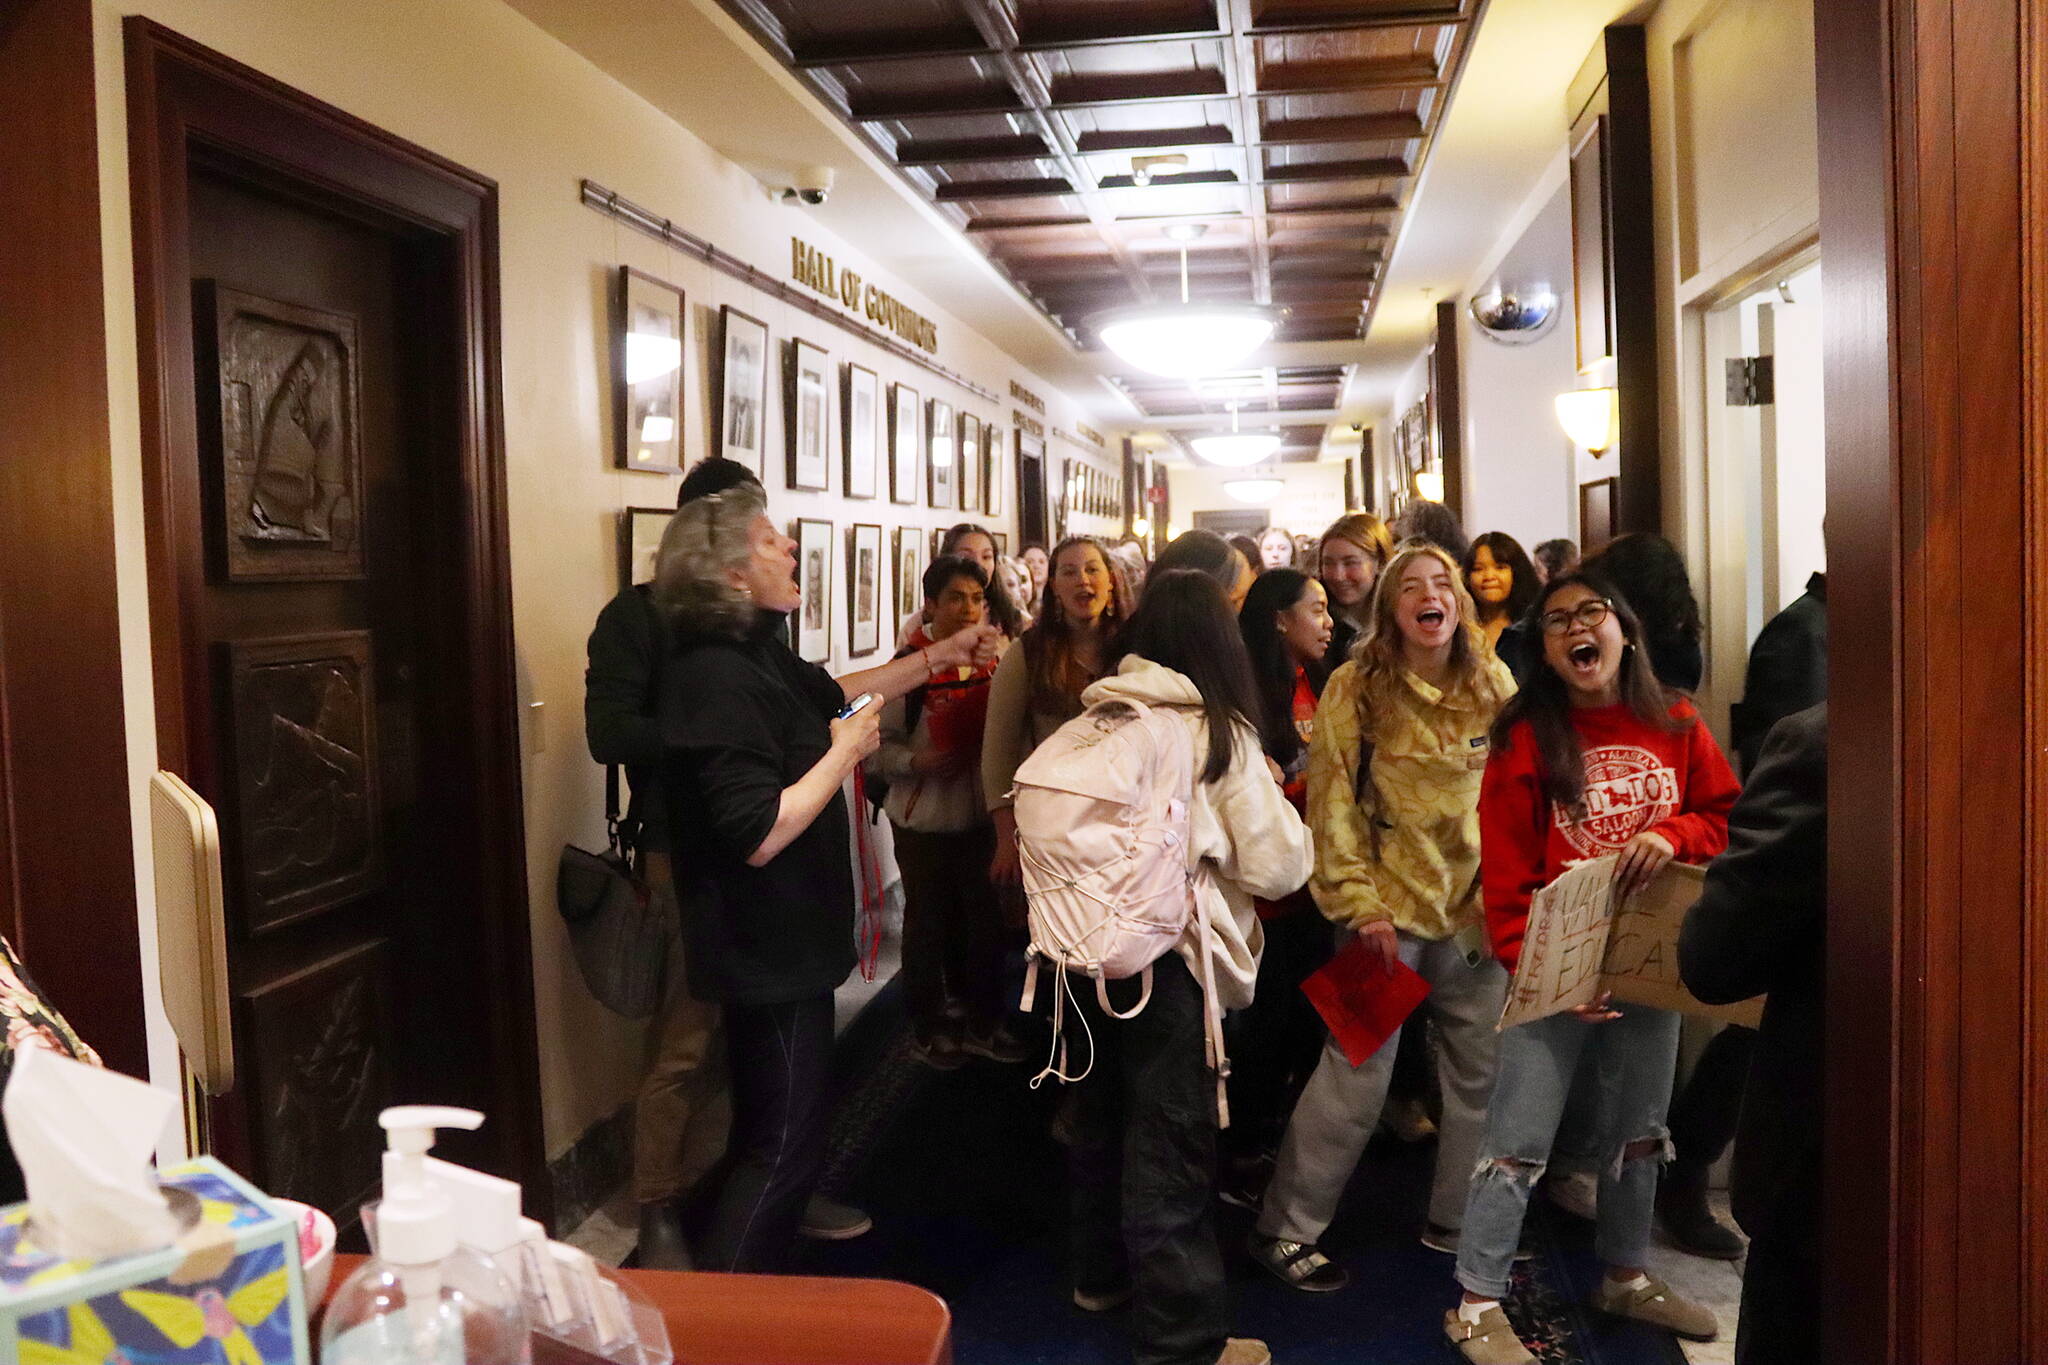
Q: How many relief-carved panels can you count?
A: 3